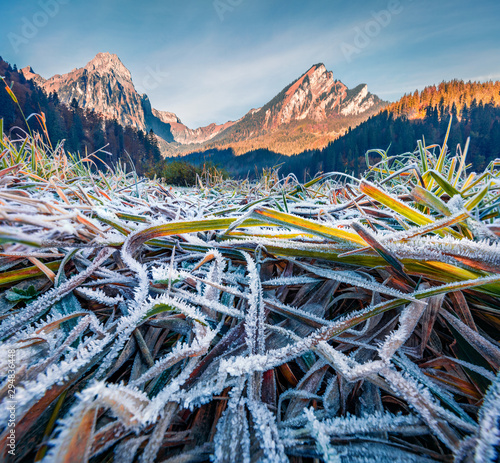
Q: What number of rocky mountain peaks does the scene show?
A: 2